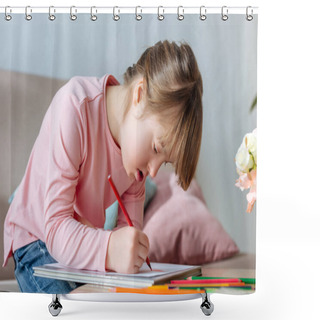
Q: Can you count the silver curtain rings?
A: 12